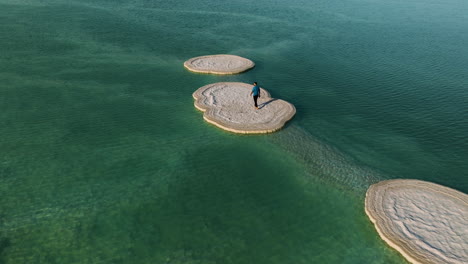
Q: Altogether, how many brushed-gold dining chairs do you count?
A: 0